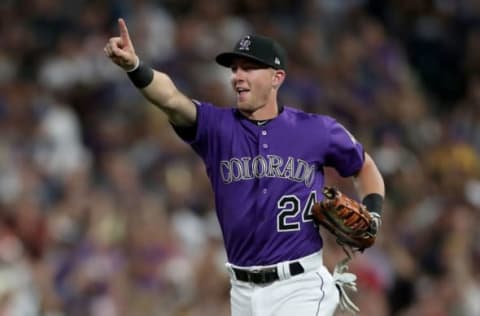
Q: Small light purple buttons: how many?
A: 3